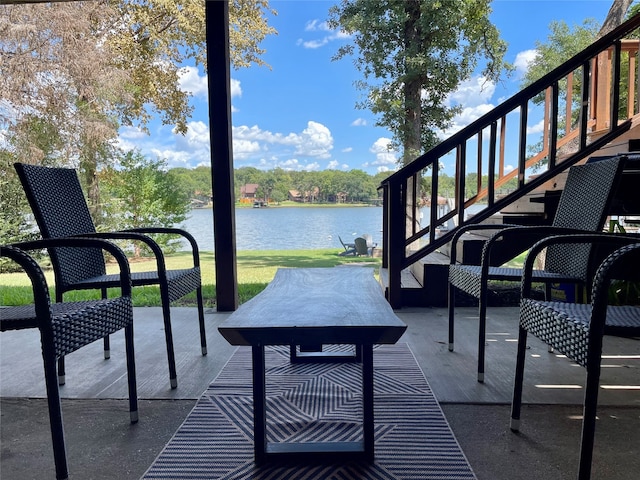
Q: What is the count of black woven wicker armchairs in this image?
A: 4